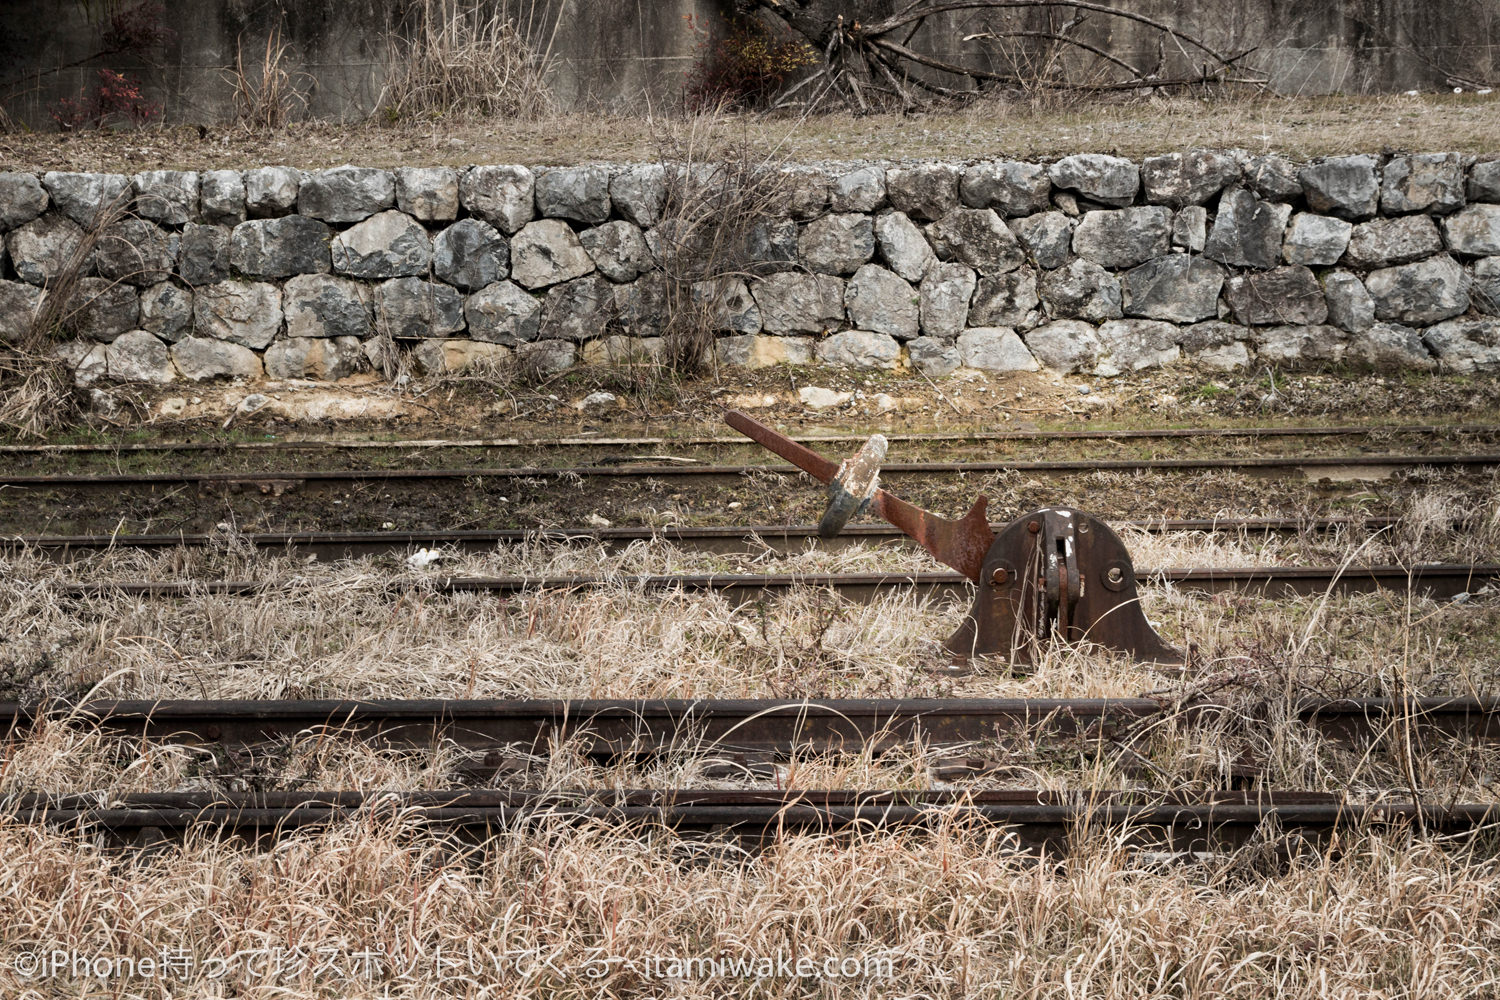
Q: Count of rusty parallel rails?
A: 6